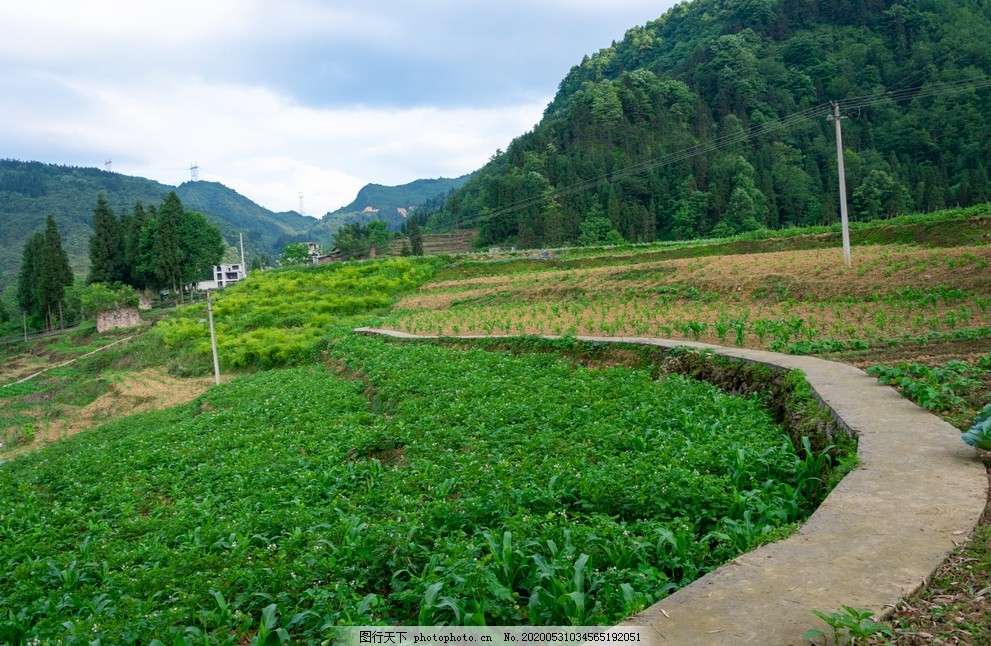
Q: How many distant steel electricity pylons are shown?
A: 3